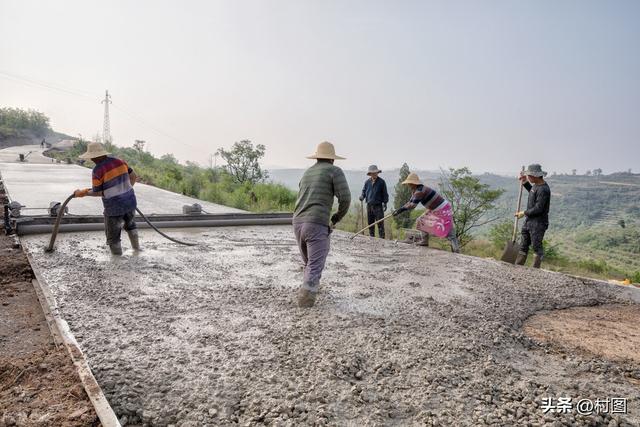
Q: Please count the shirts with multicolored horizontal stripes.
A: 2